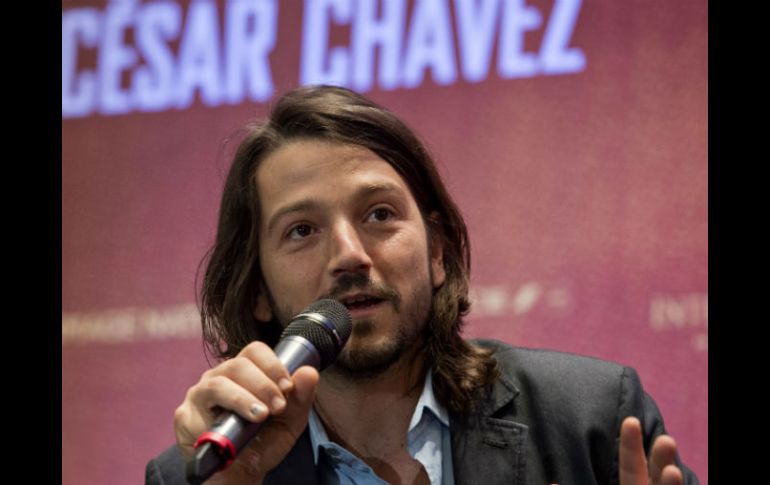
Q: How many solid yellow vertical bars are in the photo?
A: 0